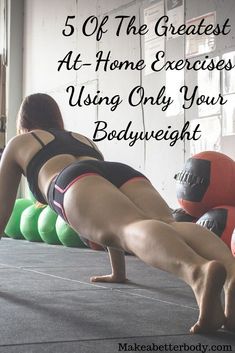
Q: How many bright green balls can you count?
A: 4